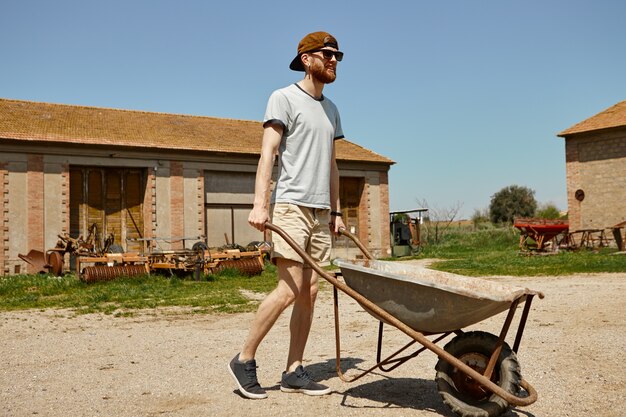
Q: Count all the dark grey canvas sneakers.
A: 2